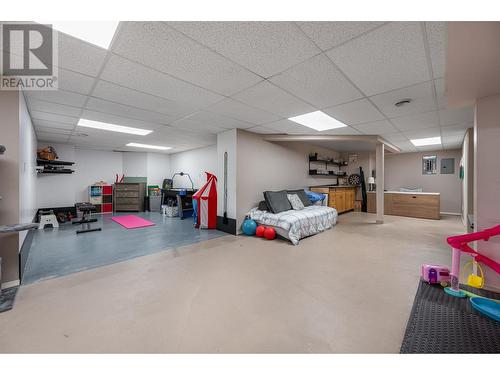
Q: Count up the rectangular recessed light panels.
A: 5